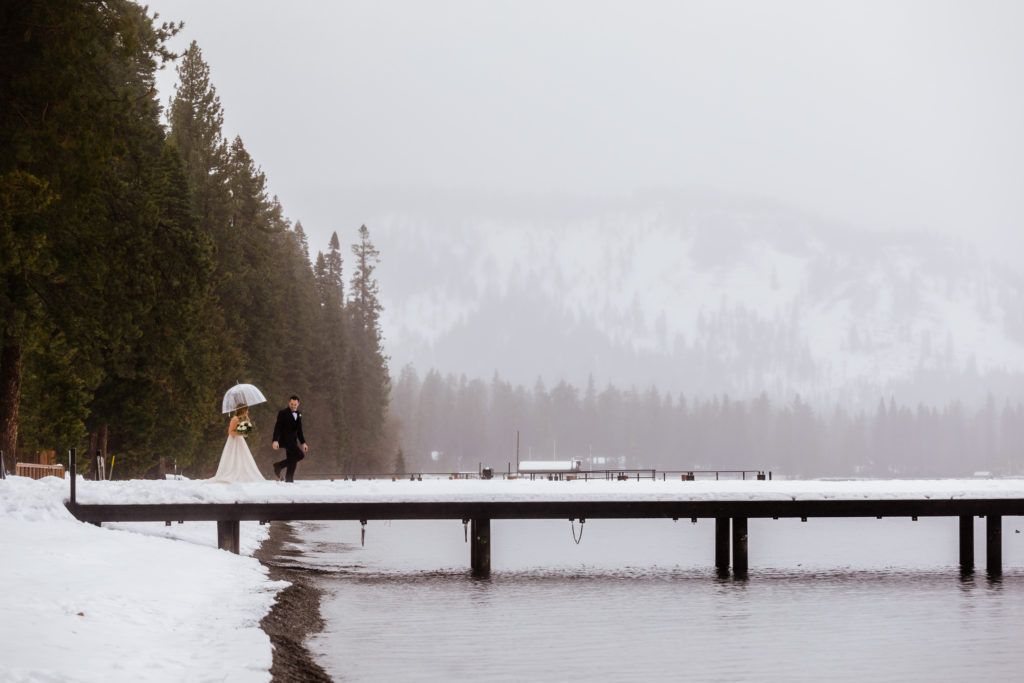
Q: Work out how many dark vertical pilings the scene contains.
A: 6